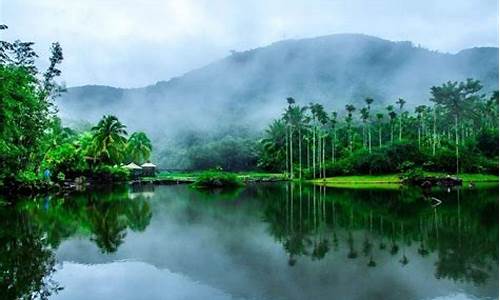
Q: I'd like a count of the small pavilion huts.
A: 2